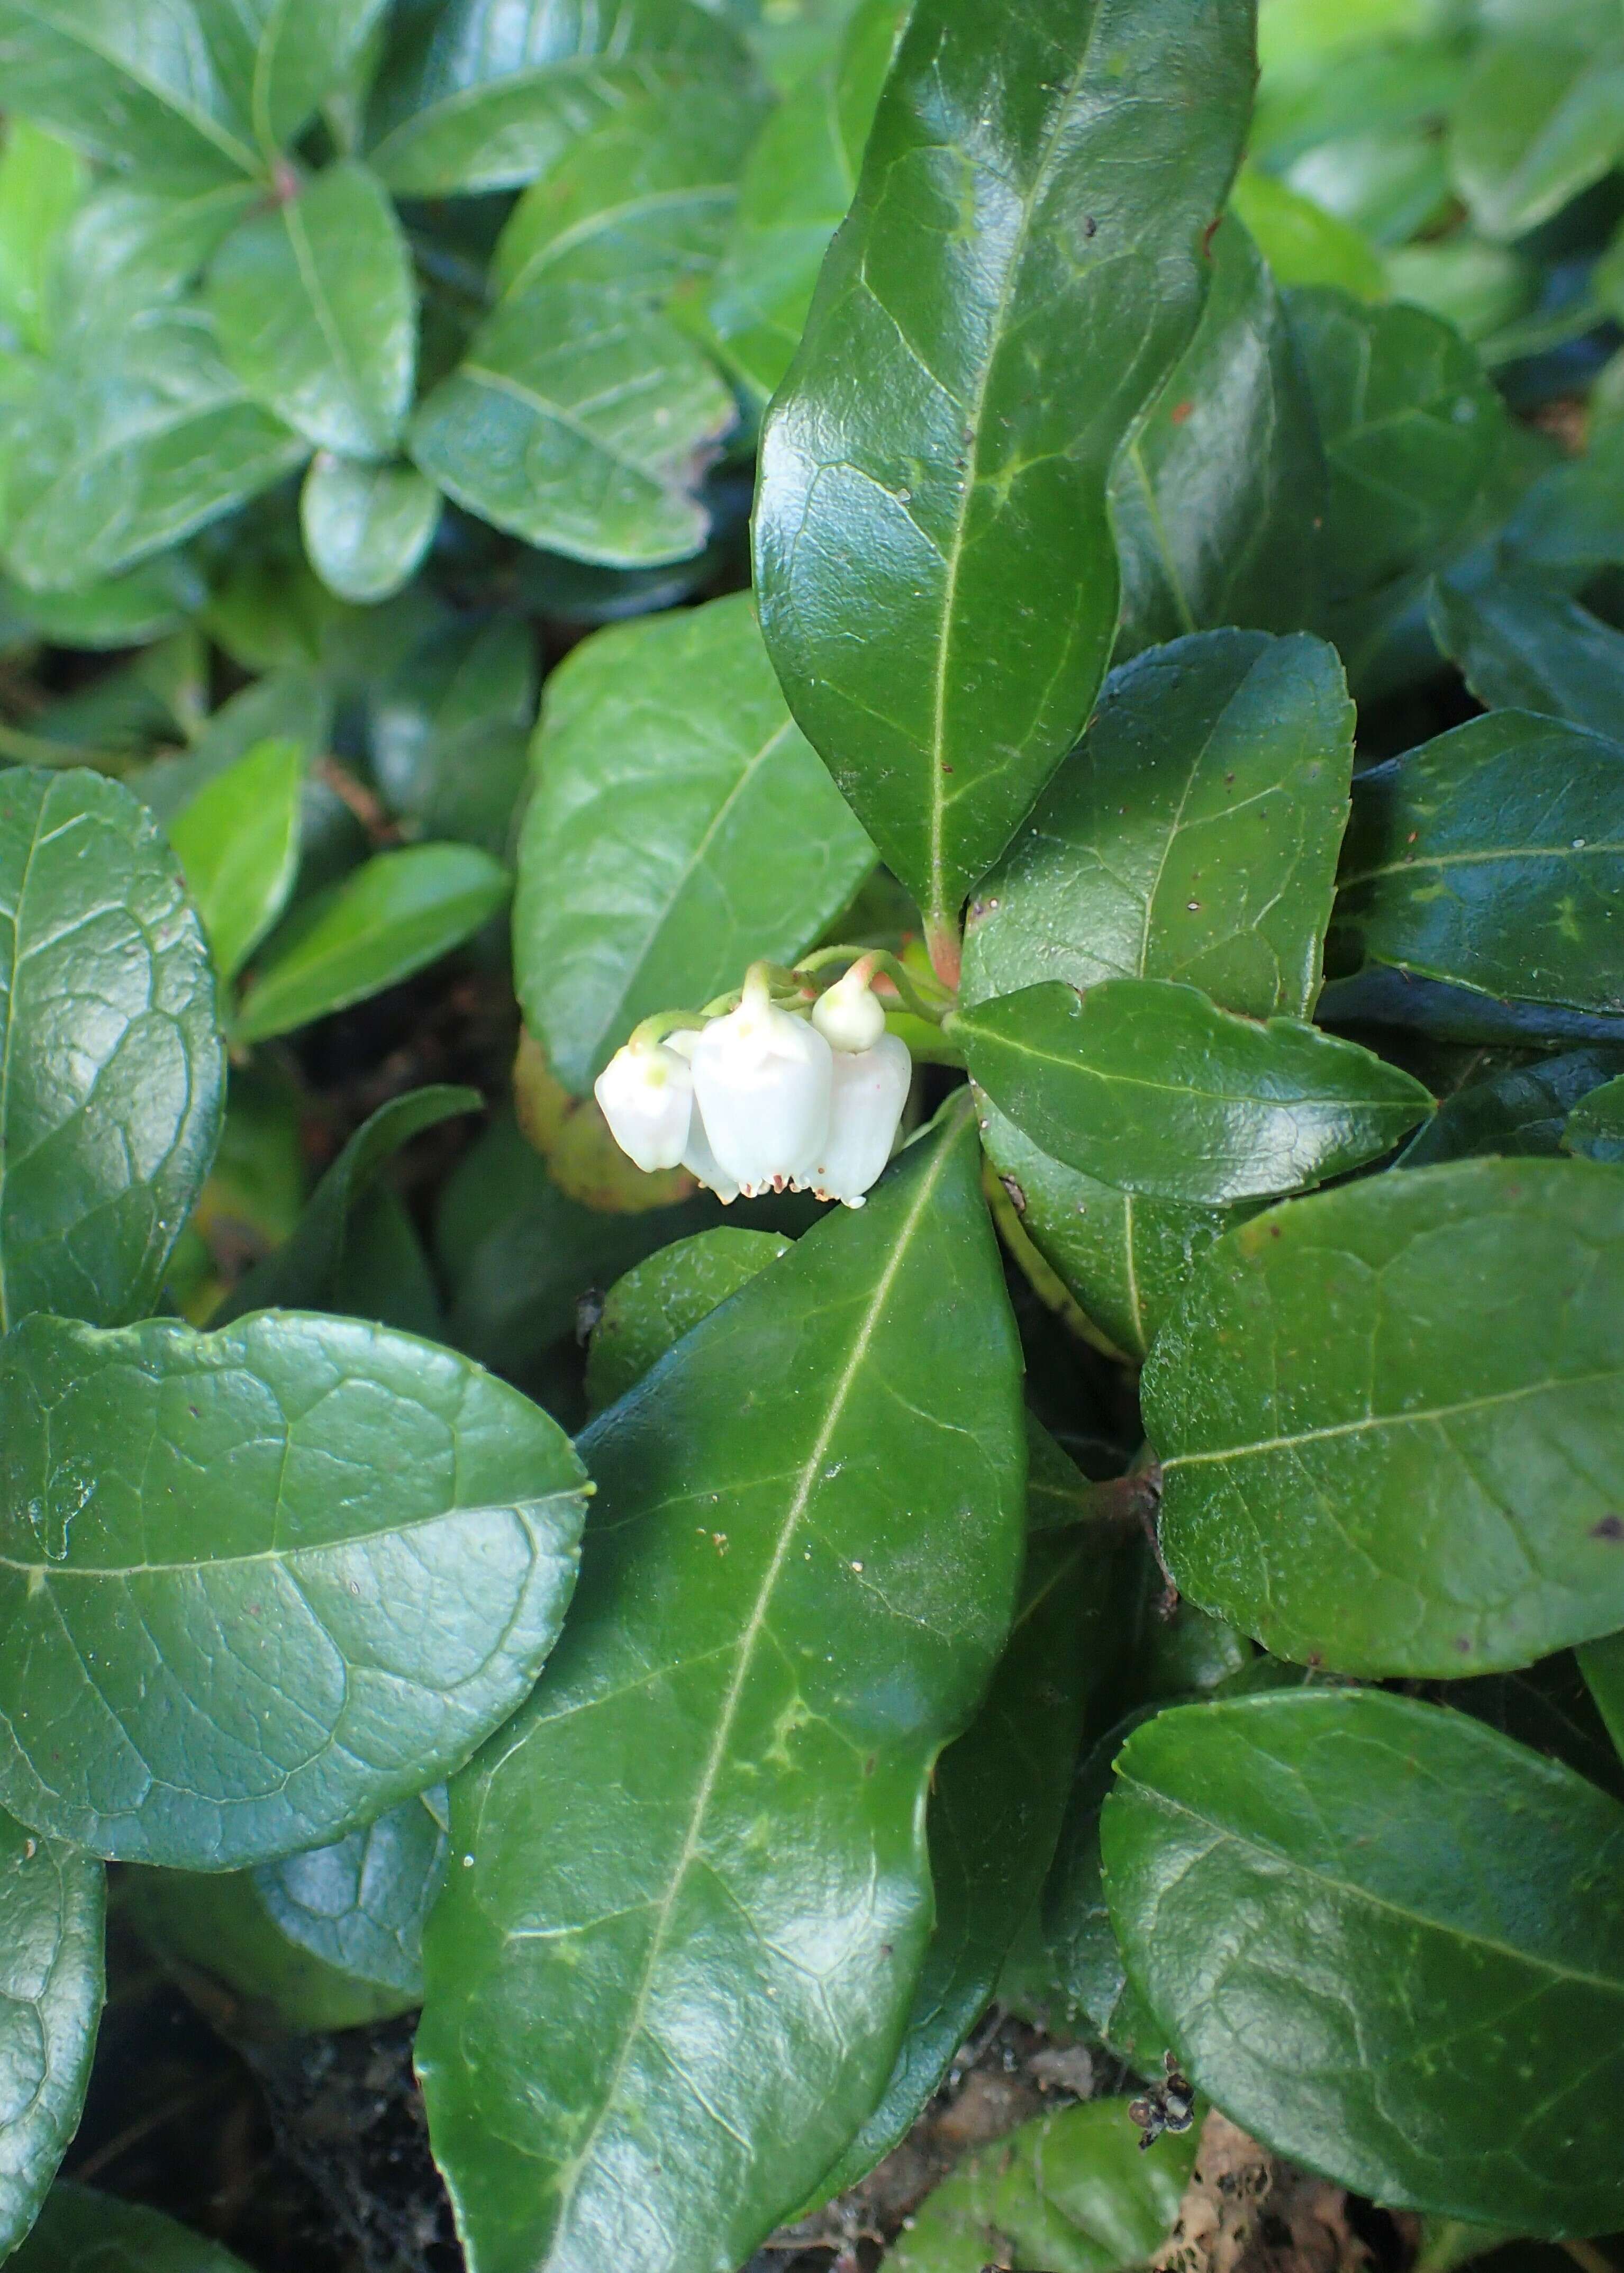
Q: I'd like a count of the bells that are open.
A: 3